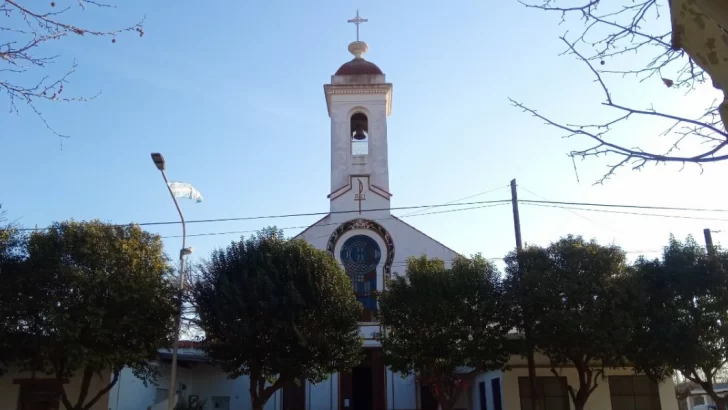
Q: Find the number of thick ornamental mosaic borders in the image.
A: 1